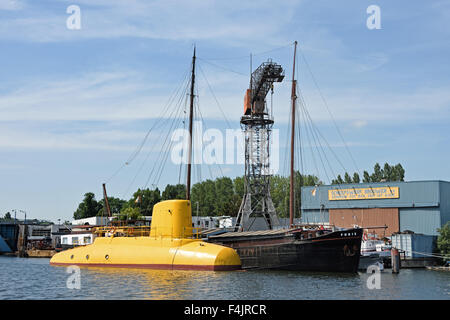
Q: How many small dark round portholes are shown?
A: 3